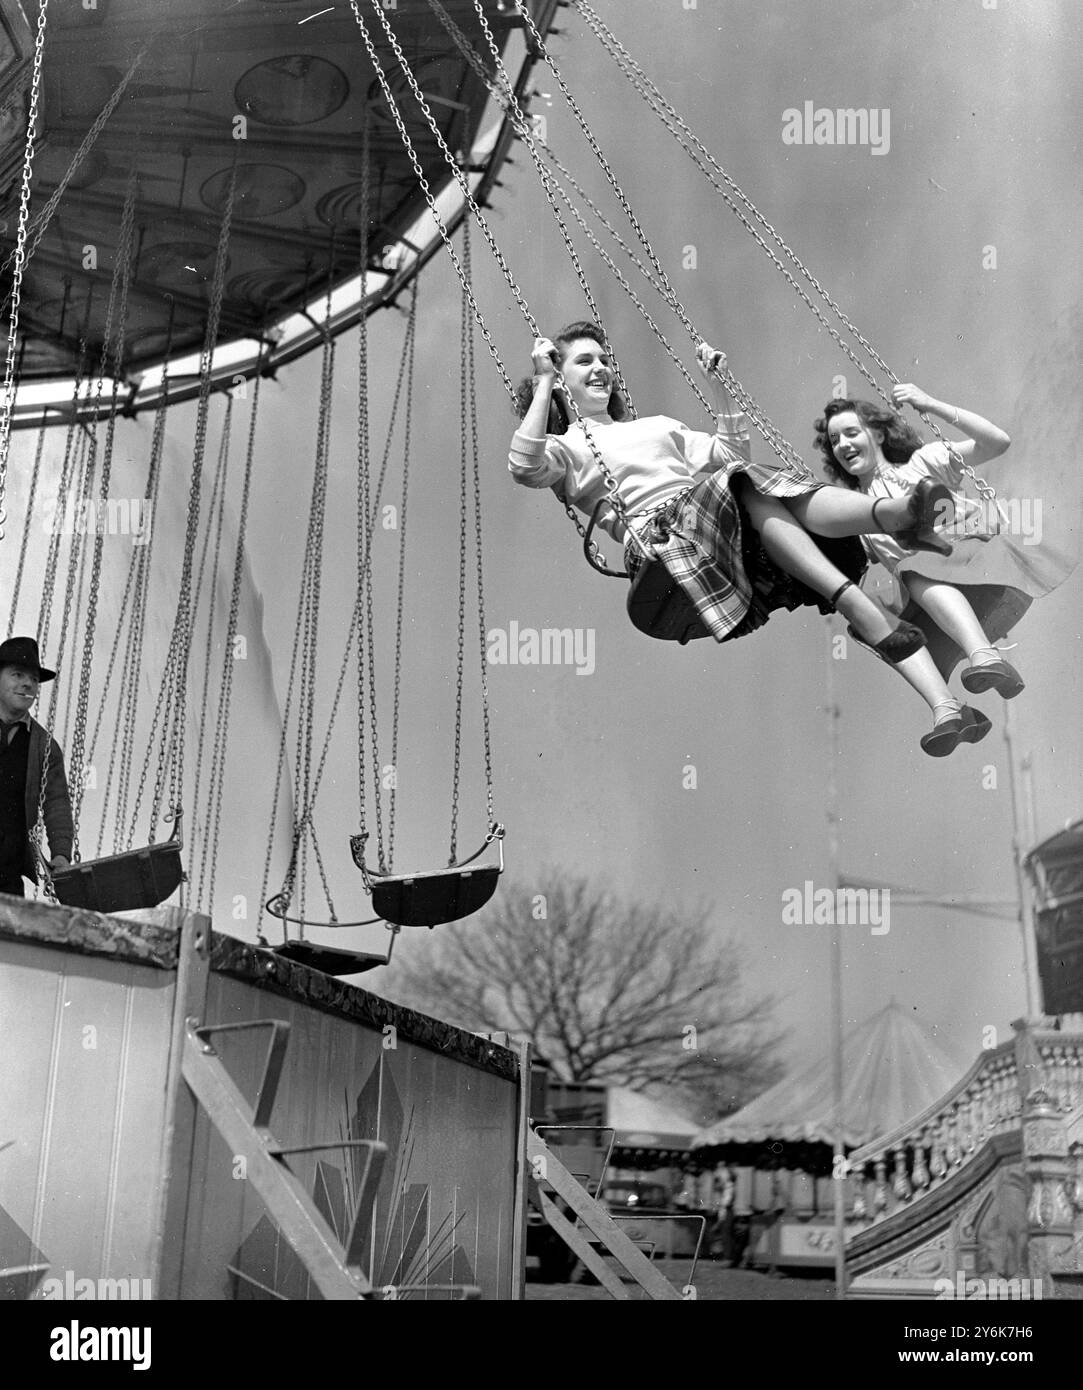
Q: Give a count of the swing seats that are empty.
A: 3